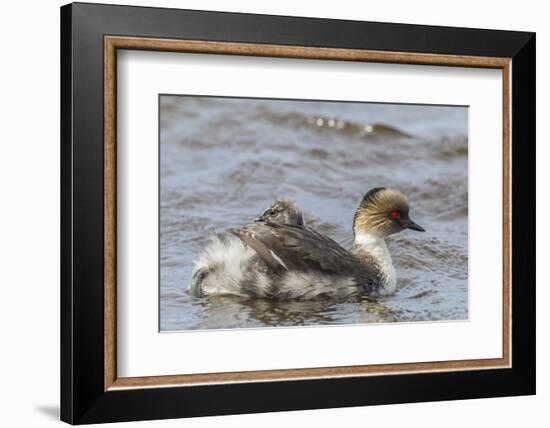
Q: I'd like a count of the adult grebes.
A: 1